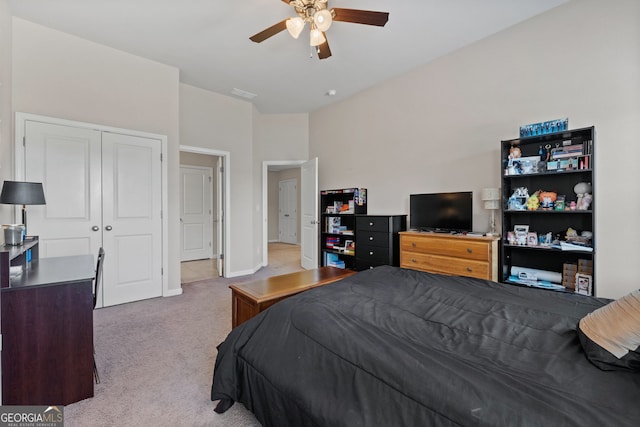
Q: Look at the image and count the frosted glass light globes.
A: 3